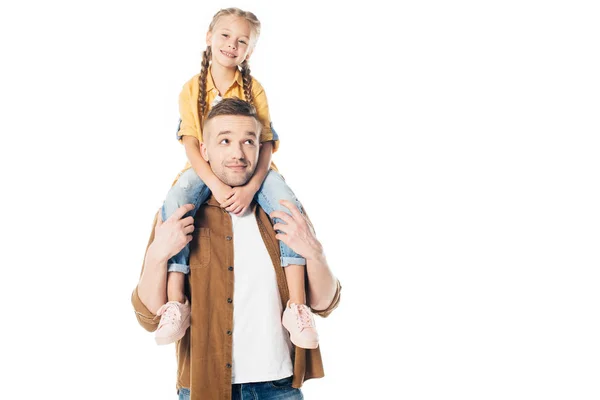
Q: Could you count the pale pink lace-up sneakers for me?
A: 2